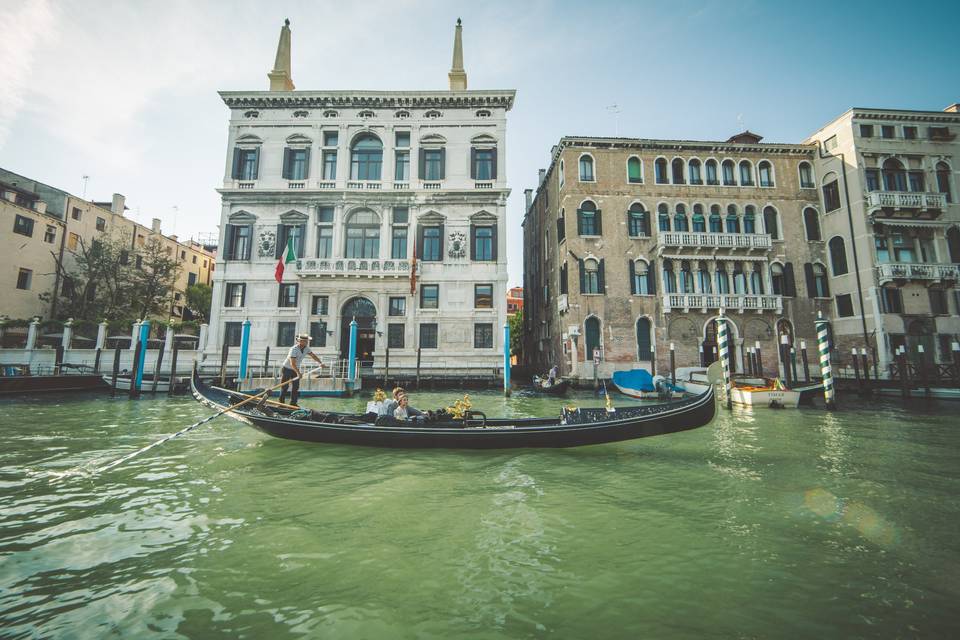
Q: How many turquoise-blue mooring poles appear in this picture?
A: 4